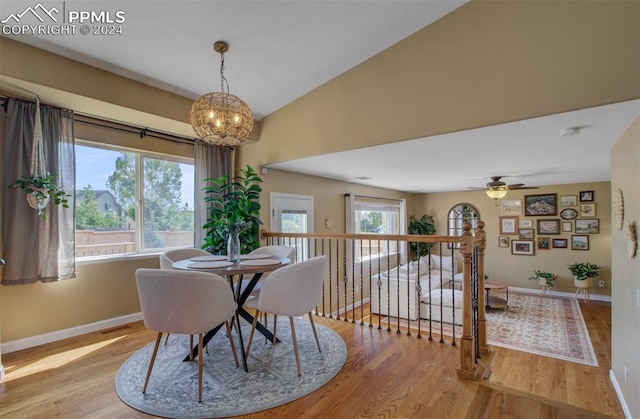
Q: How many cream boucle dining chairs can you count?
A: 4